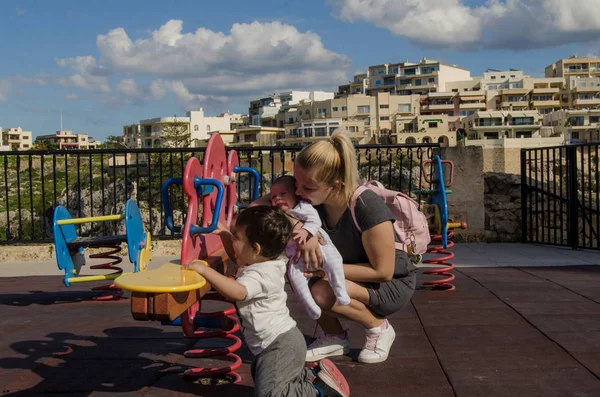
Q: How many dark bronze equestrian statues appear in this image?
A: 0